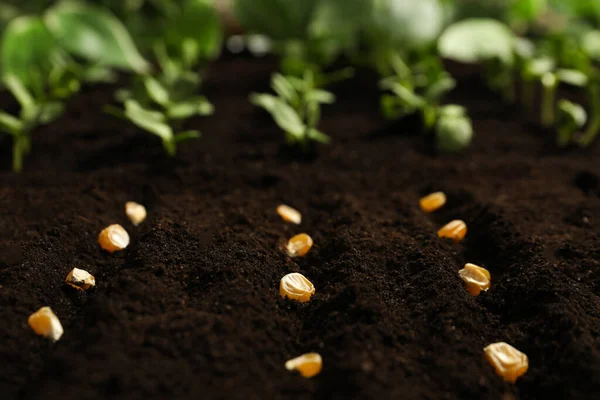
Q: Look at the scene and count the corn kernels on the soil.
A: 12